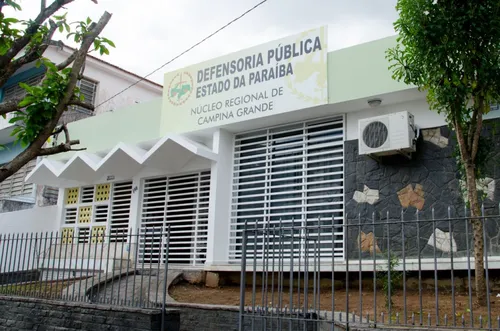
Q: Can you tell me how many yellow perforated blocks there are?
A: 5